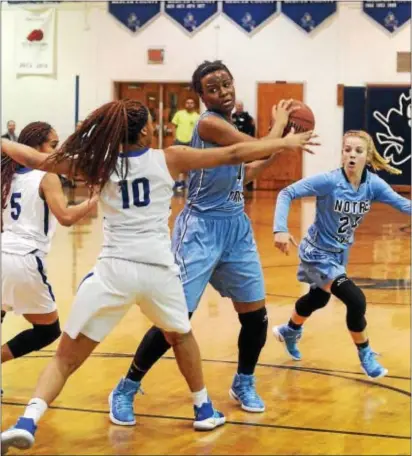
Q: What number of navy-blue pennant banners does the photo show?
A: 5